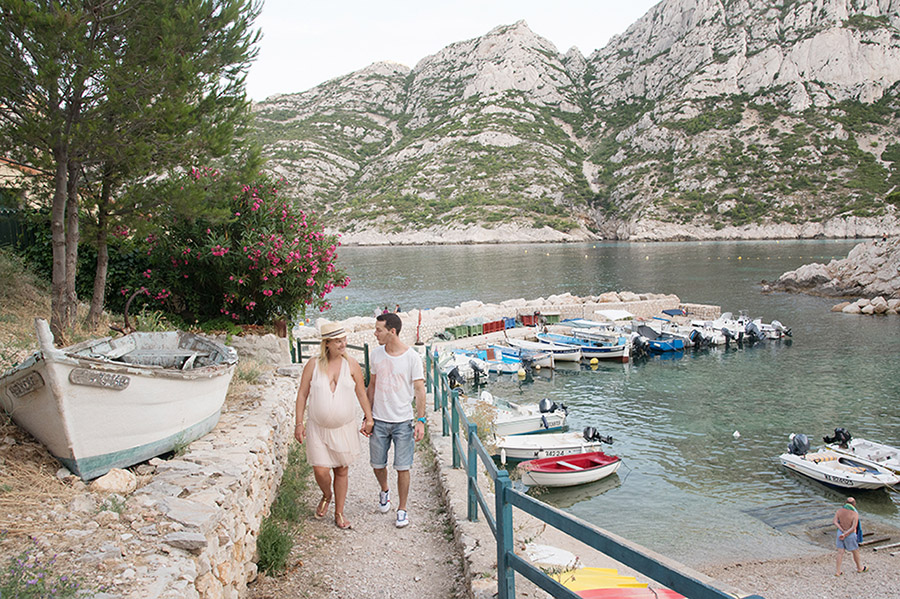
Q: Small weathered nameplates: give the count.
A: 2